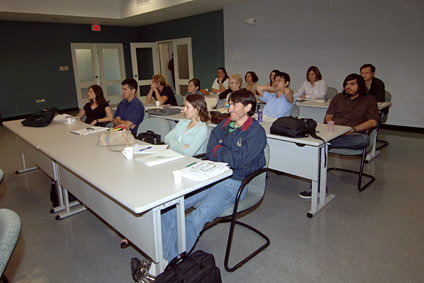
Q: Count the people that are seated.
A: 14